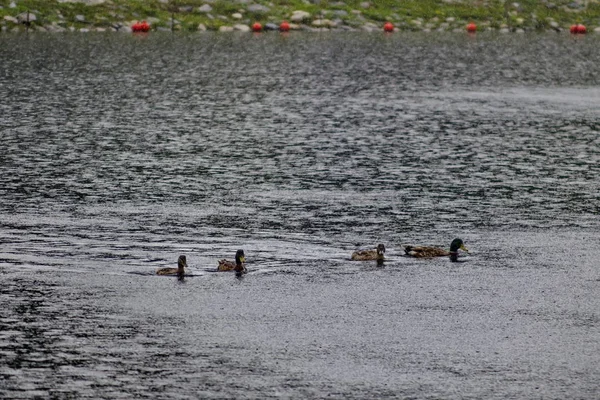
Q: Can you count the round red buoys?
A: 8